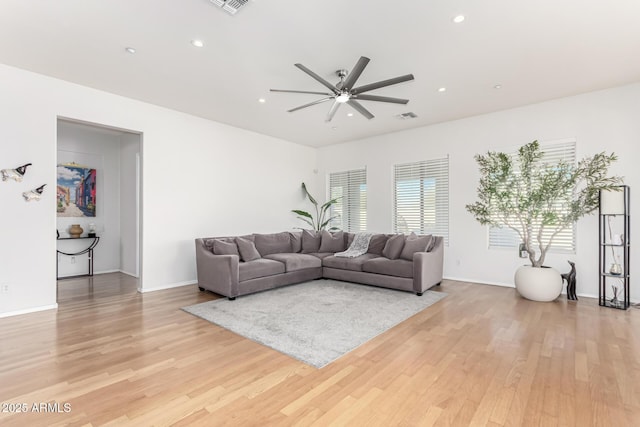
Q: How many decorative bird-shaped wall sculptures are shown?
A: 2